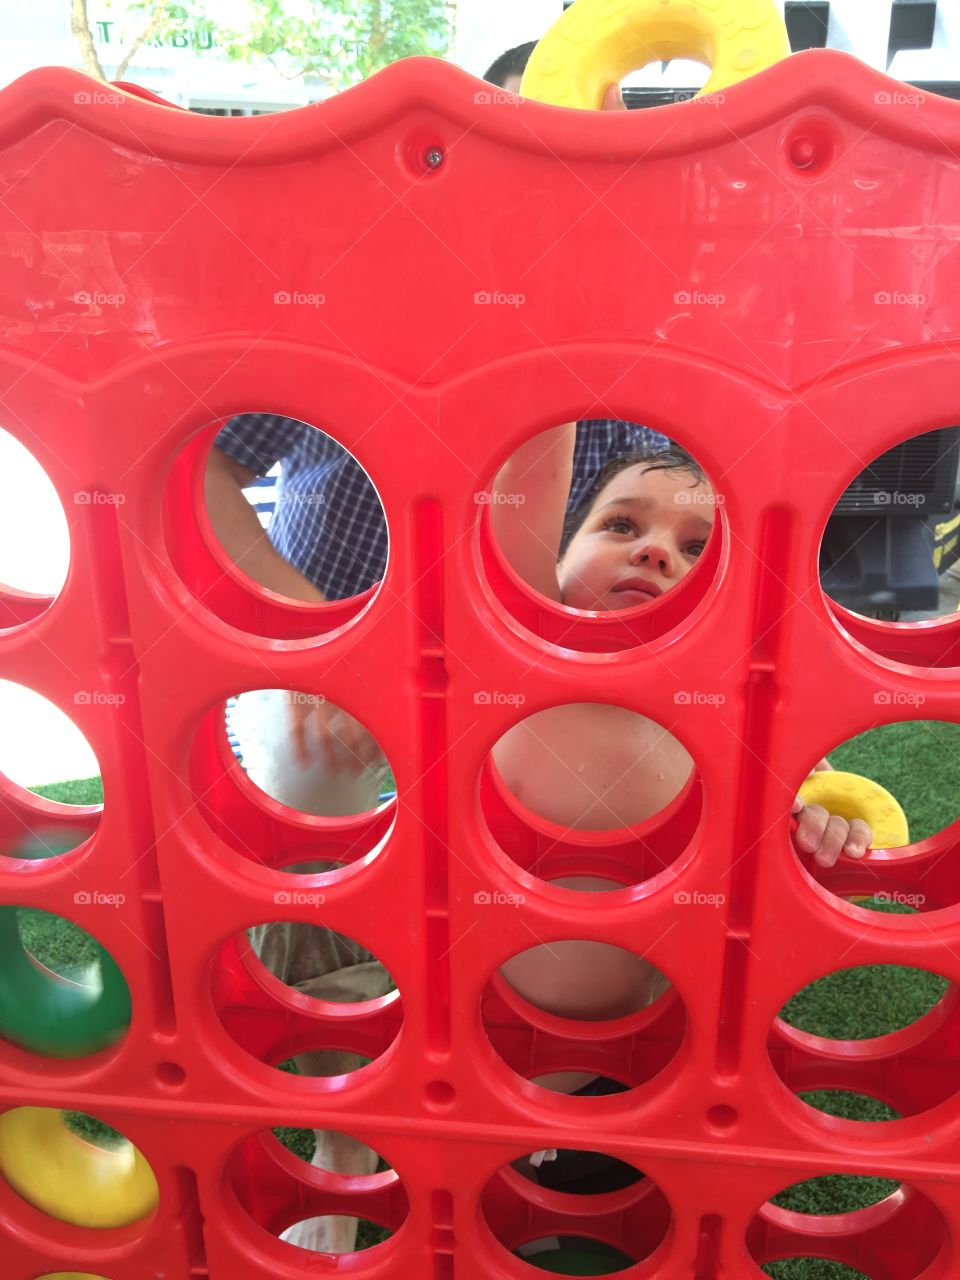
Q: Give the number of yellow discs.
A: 4